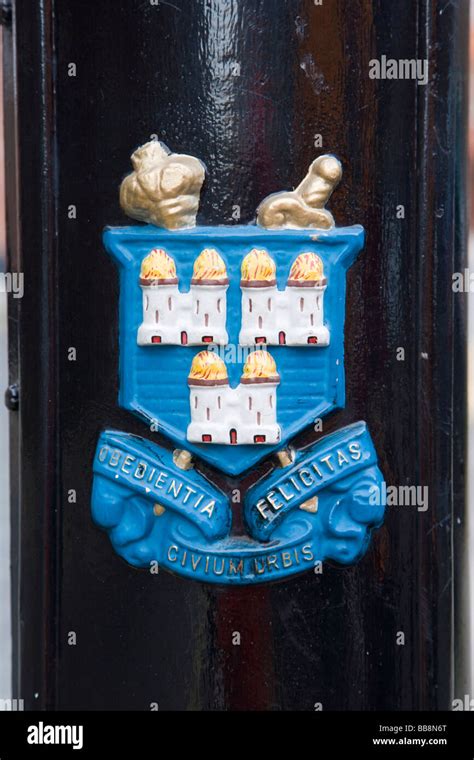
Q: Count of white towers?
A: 6